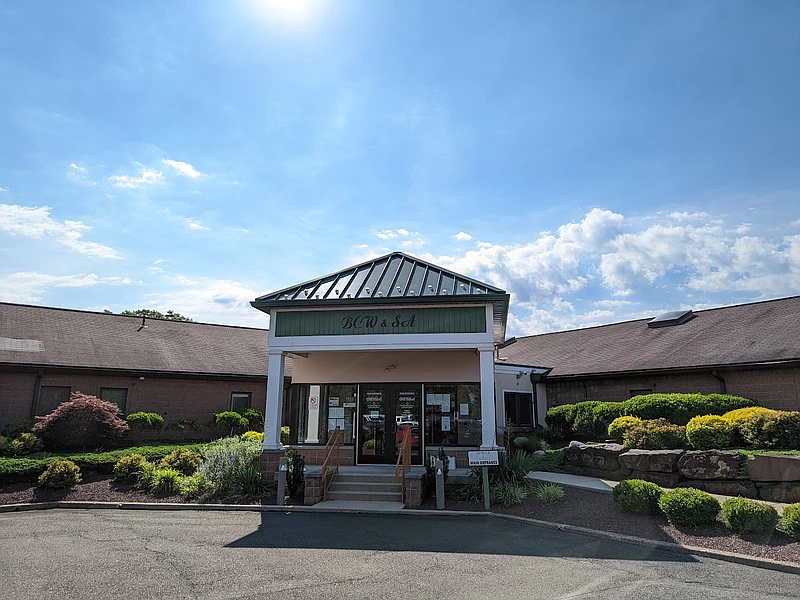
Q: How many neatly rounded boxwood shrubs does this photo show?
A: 4